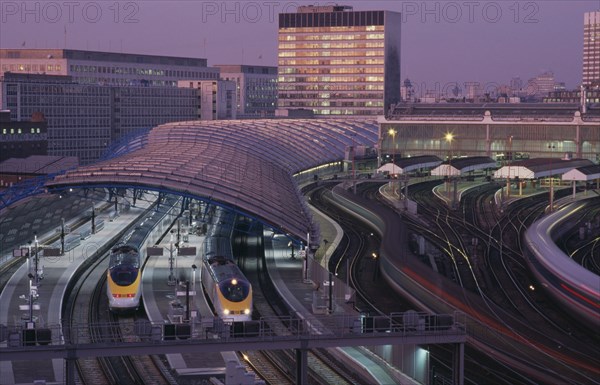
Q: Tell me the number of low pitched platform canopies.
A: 4